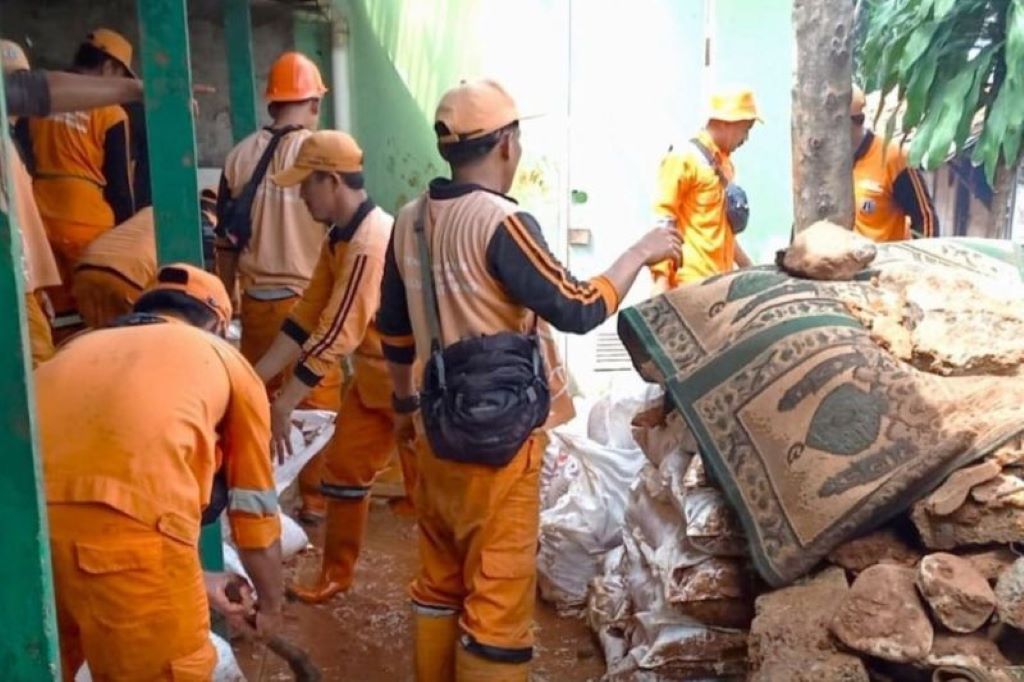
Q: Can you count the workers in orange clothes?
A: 9